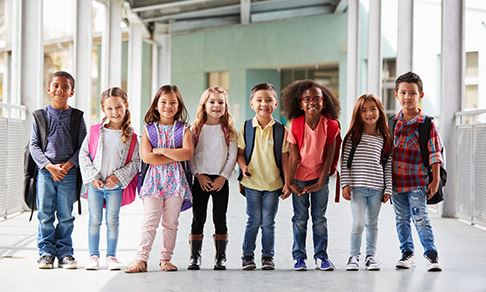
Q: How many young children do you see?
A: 8